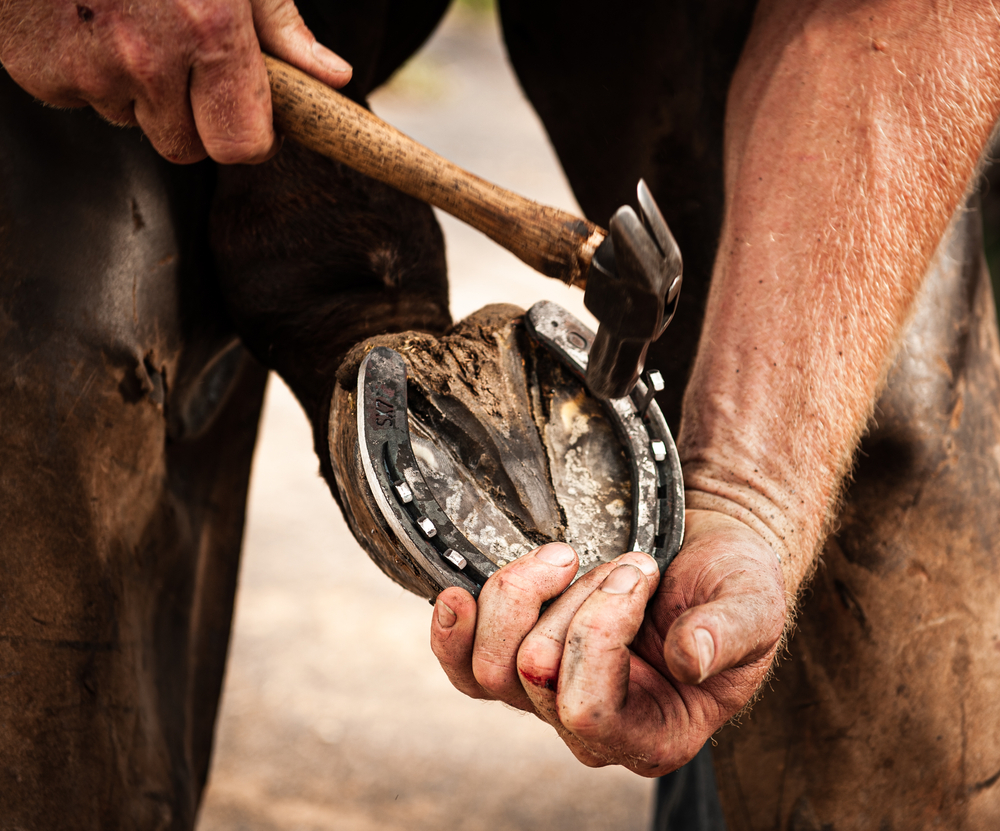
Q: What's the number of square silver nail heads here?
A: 5